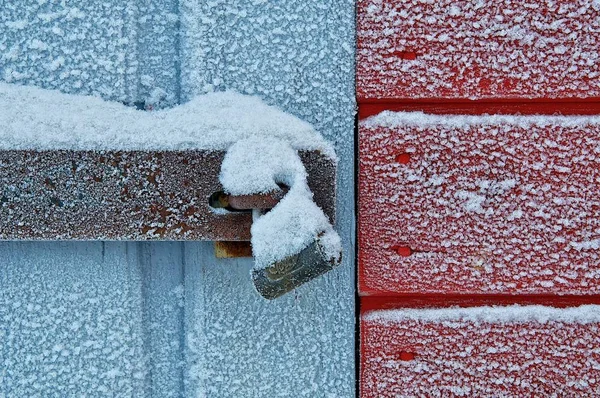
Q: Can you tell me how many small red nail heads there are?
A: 4